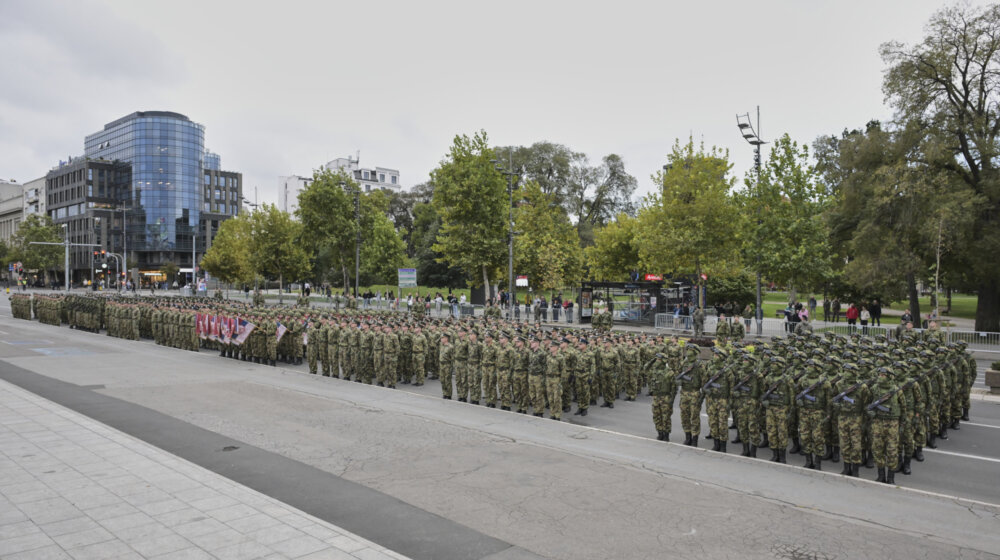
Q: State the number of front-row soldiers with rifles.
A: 7